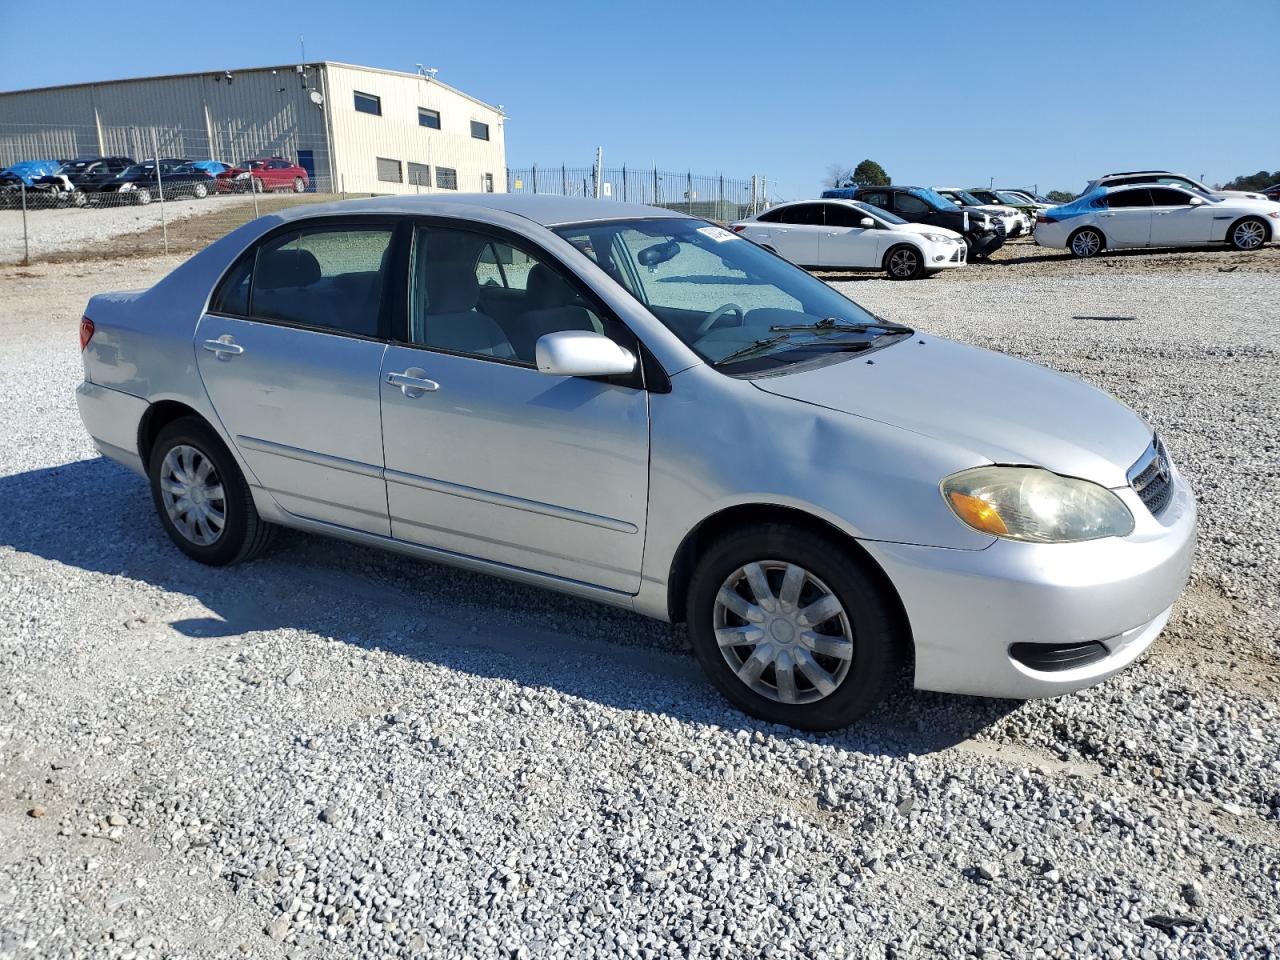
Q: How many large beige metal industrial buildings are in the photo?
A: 1